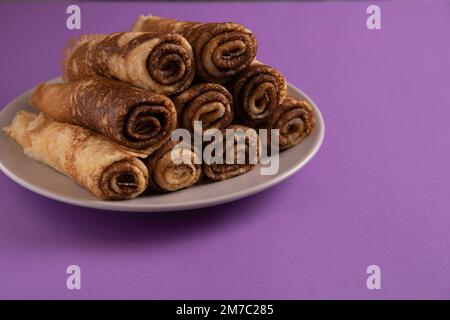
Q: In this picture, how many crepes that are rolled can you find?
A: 9